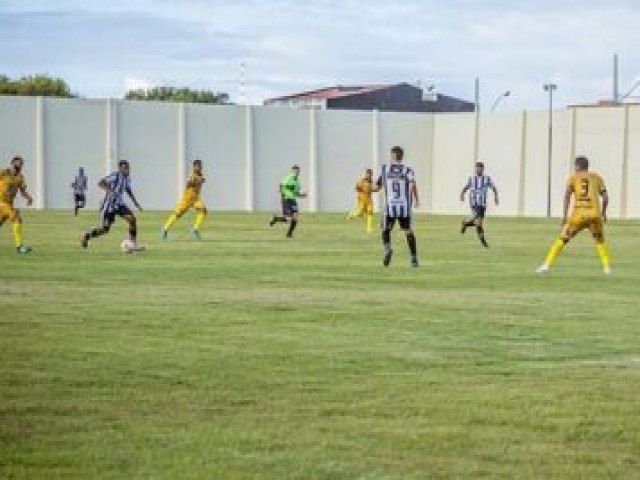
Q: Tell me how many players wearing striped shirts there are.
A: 4